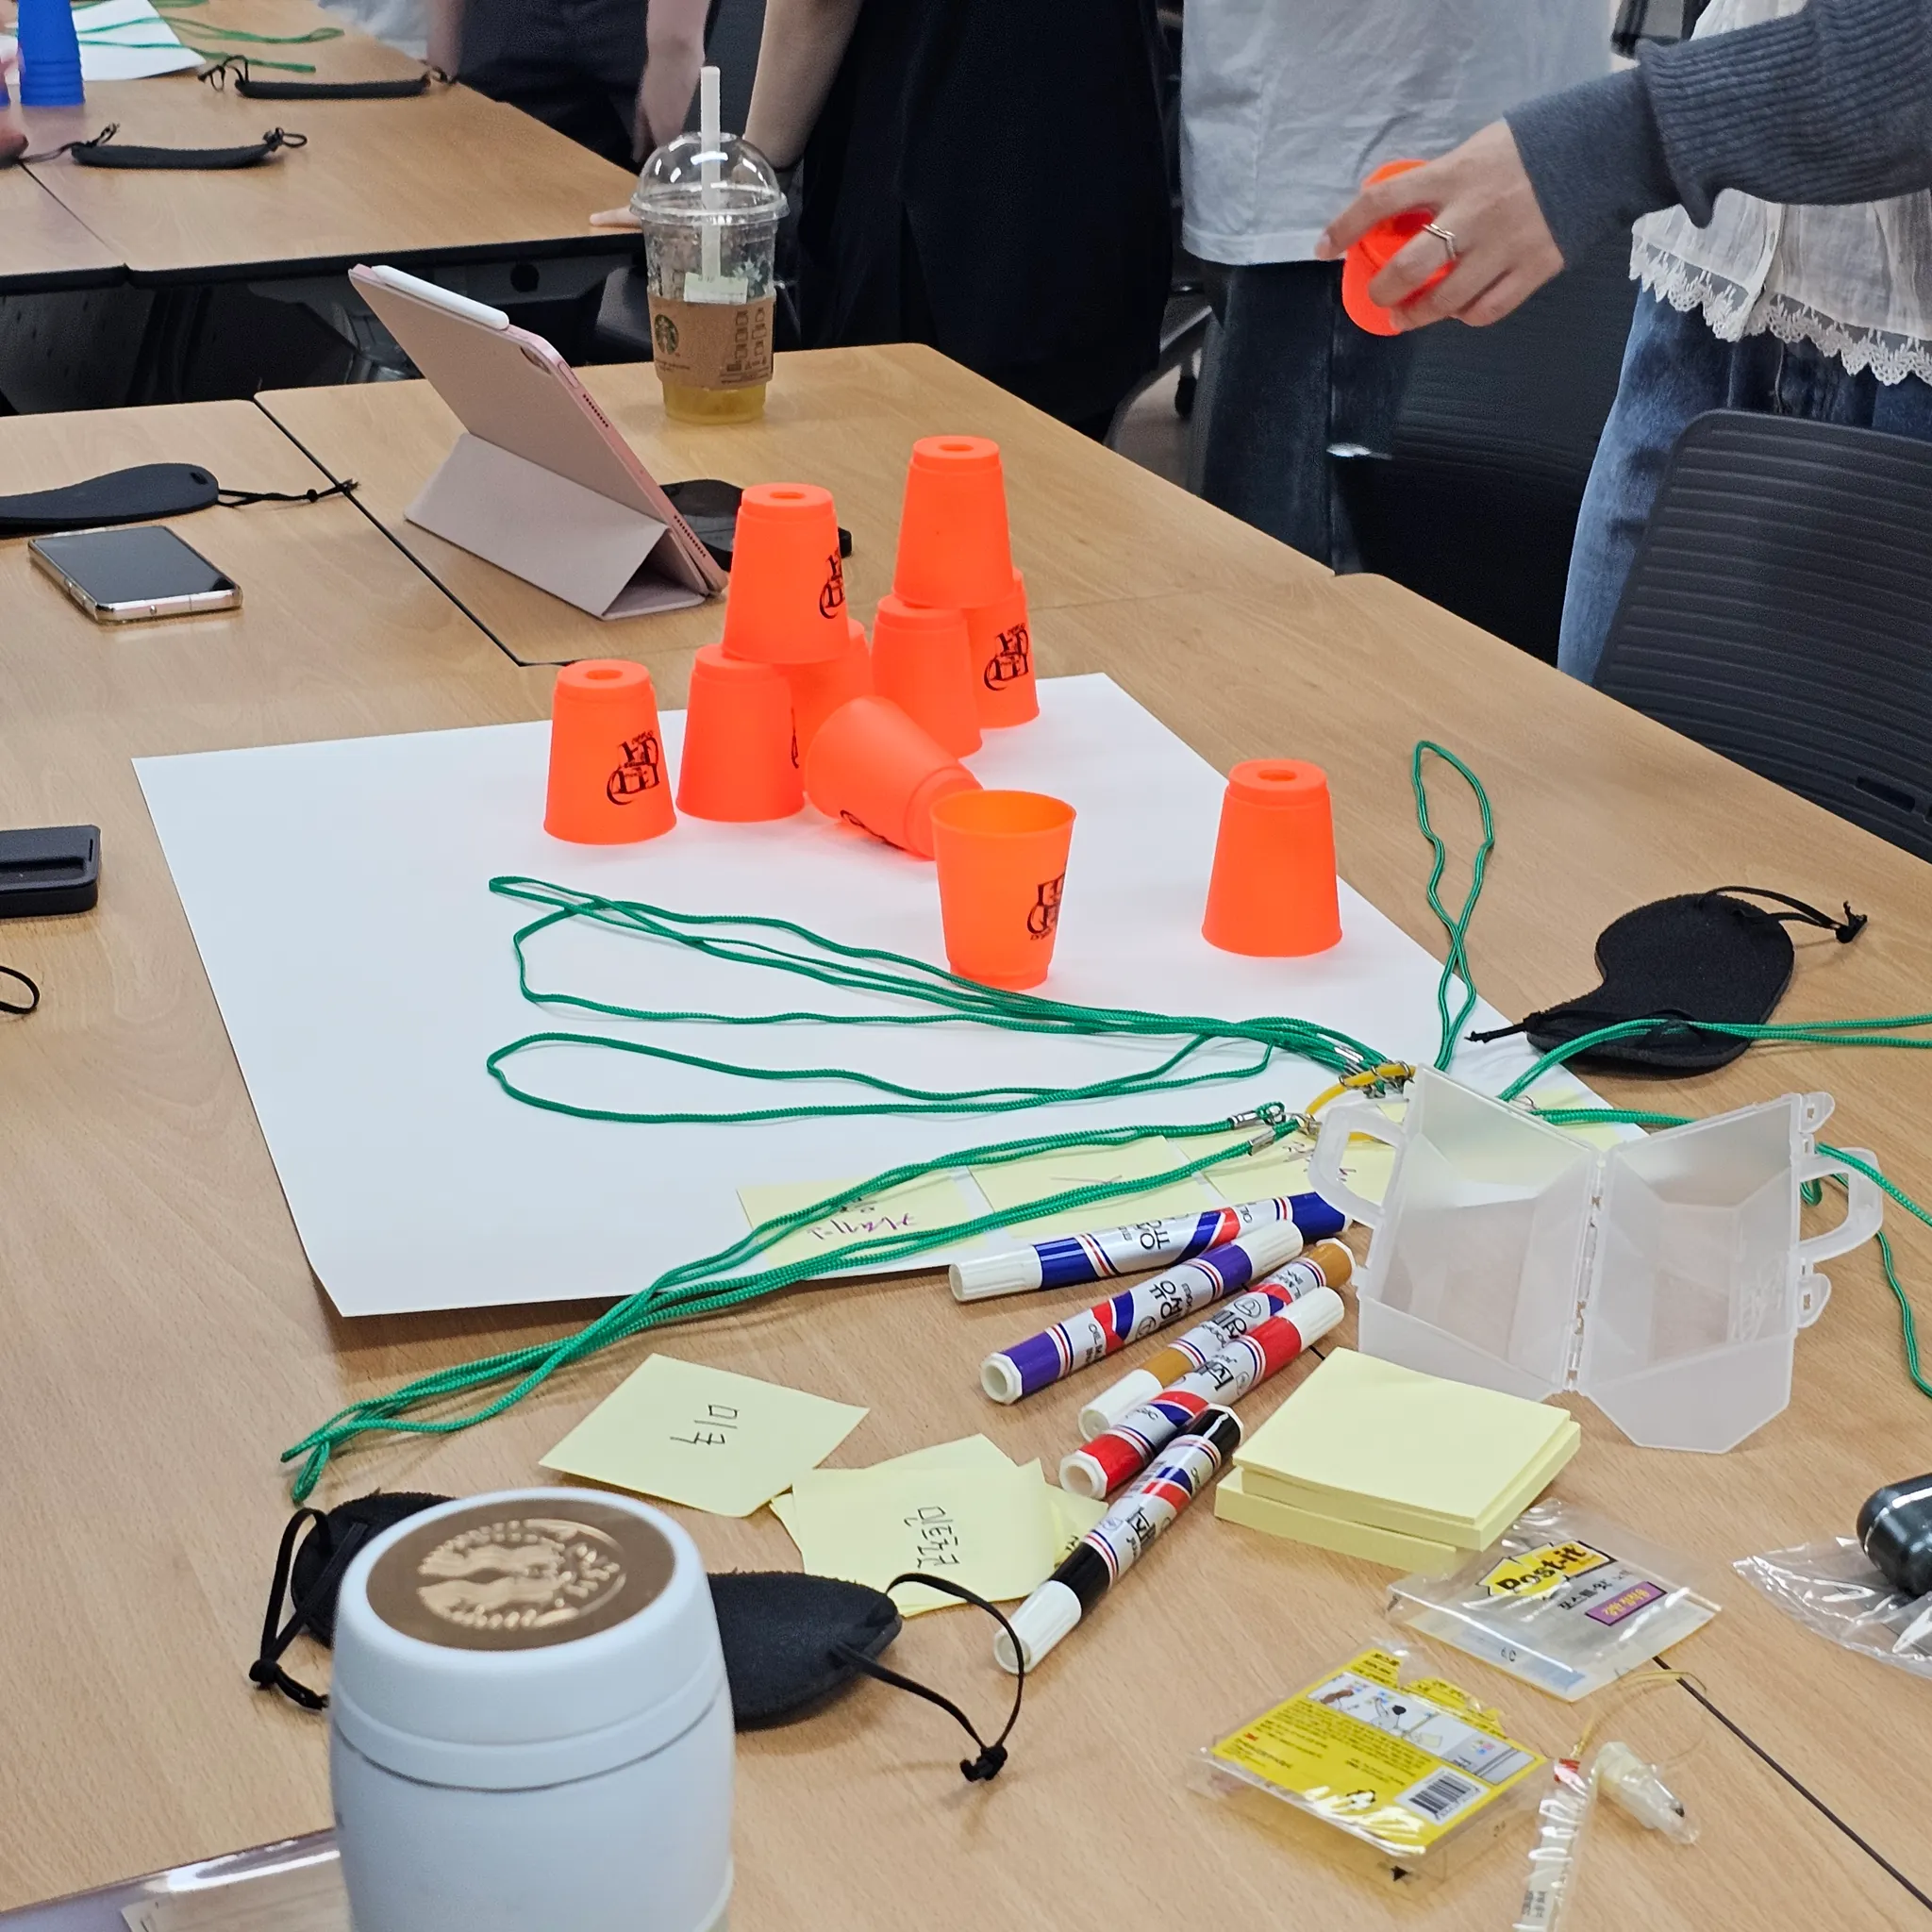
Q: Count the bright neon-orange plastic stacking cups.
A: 11